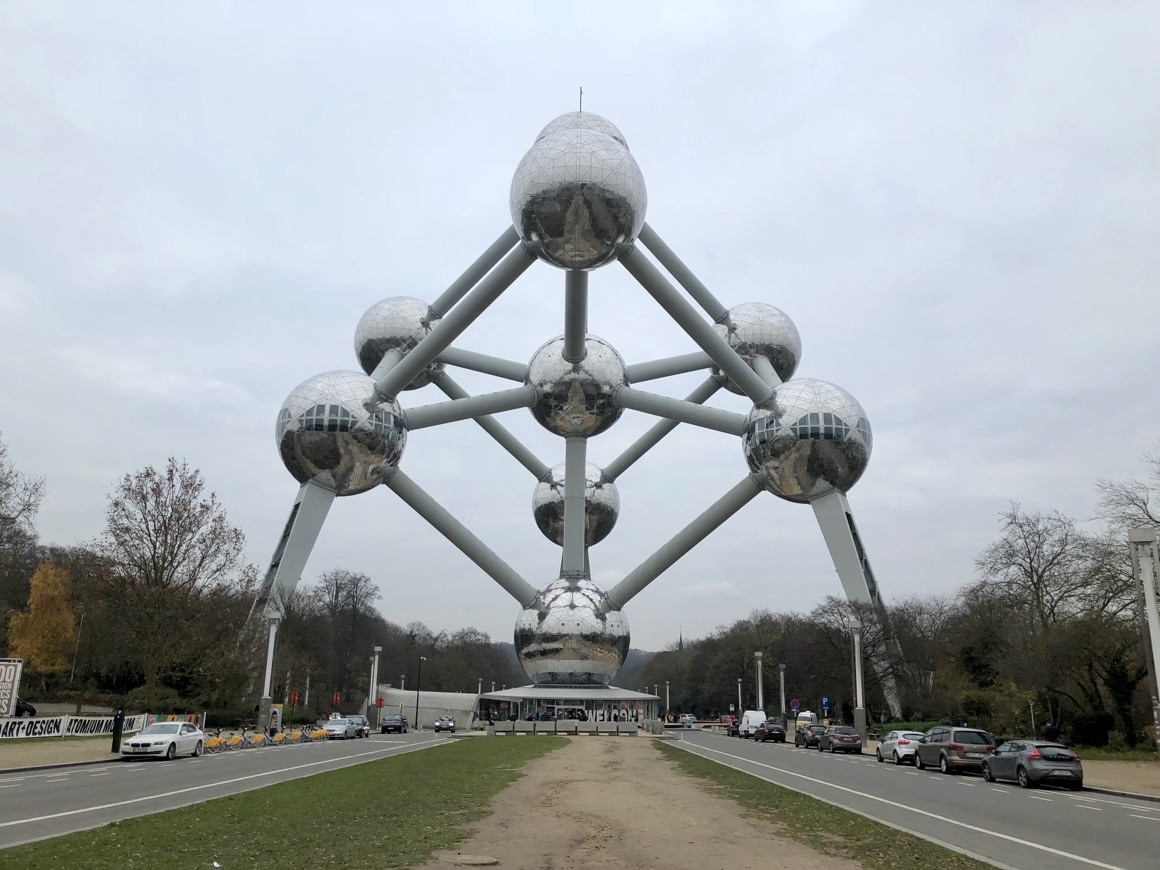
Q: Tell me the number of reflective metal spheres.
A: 9